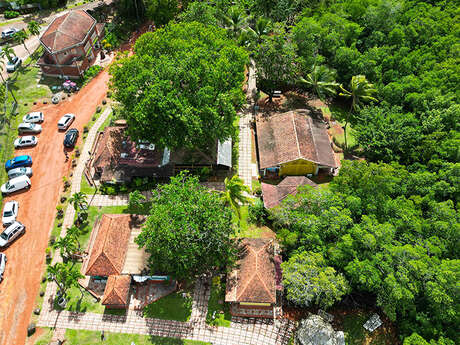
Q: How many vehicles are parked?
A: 13